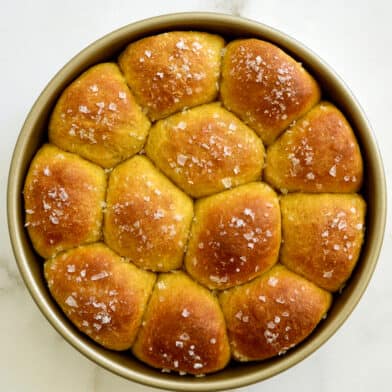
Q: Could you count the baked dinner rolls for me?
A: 12